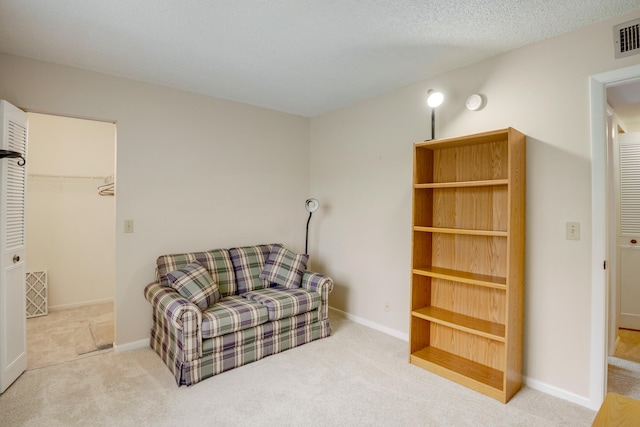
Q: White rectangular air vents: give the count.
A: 1